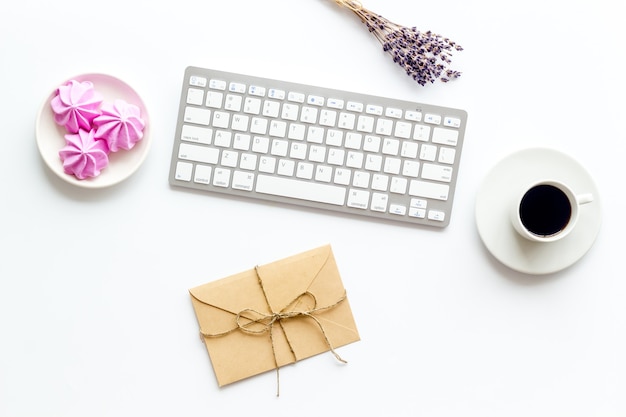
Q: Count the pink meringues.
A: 3